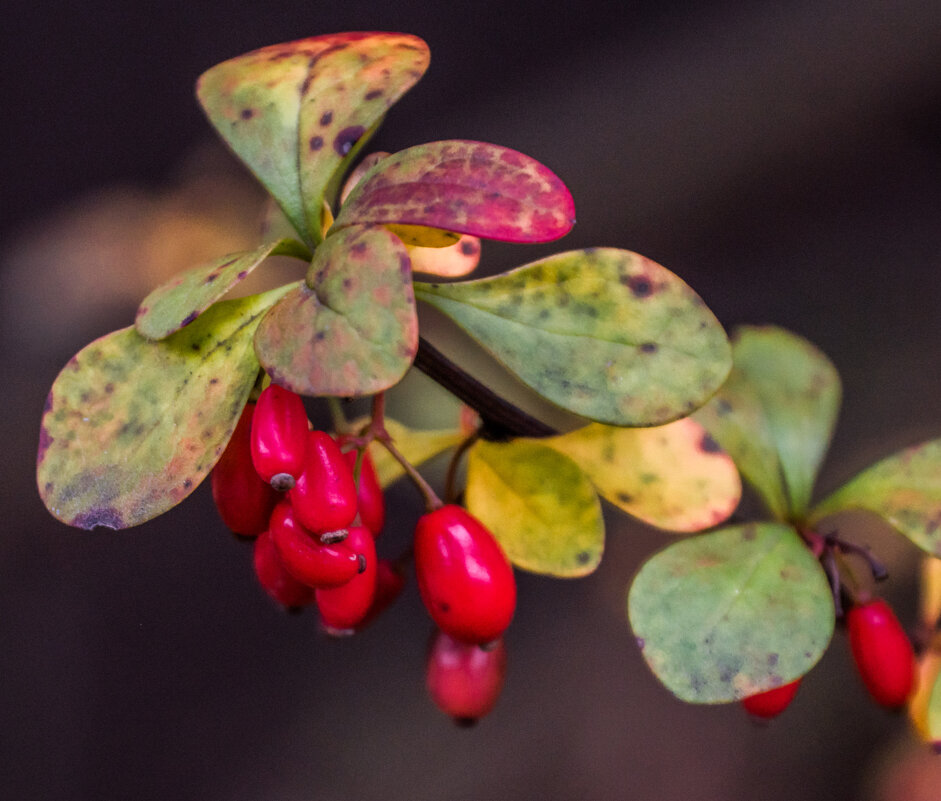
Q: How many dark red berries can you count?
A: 12